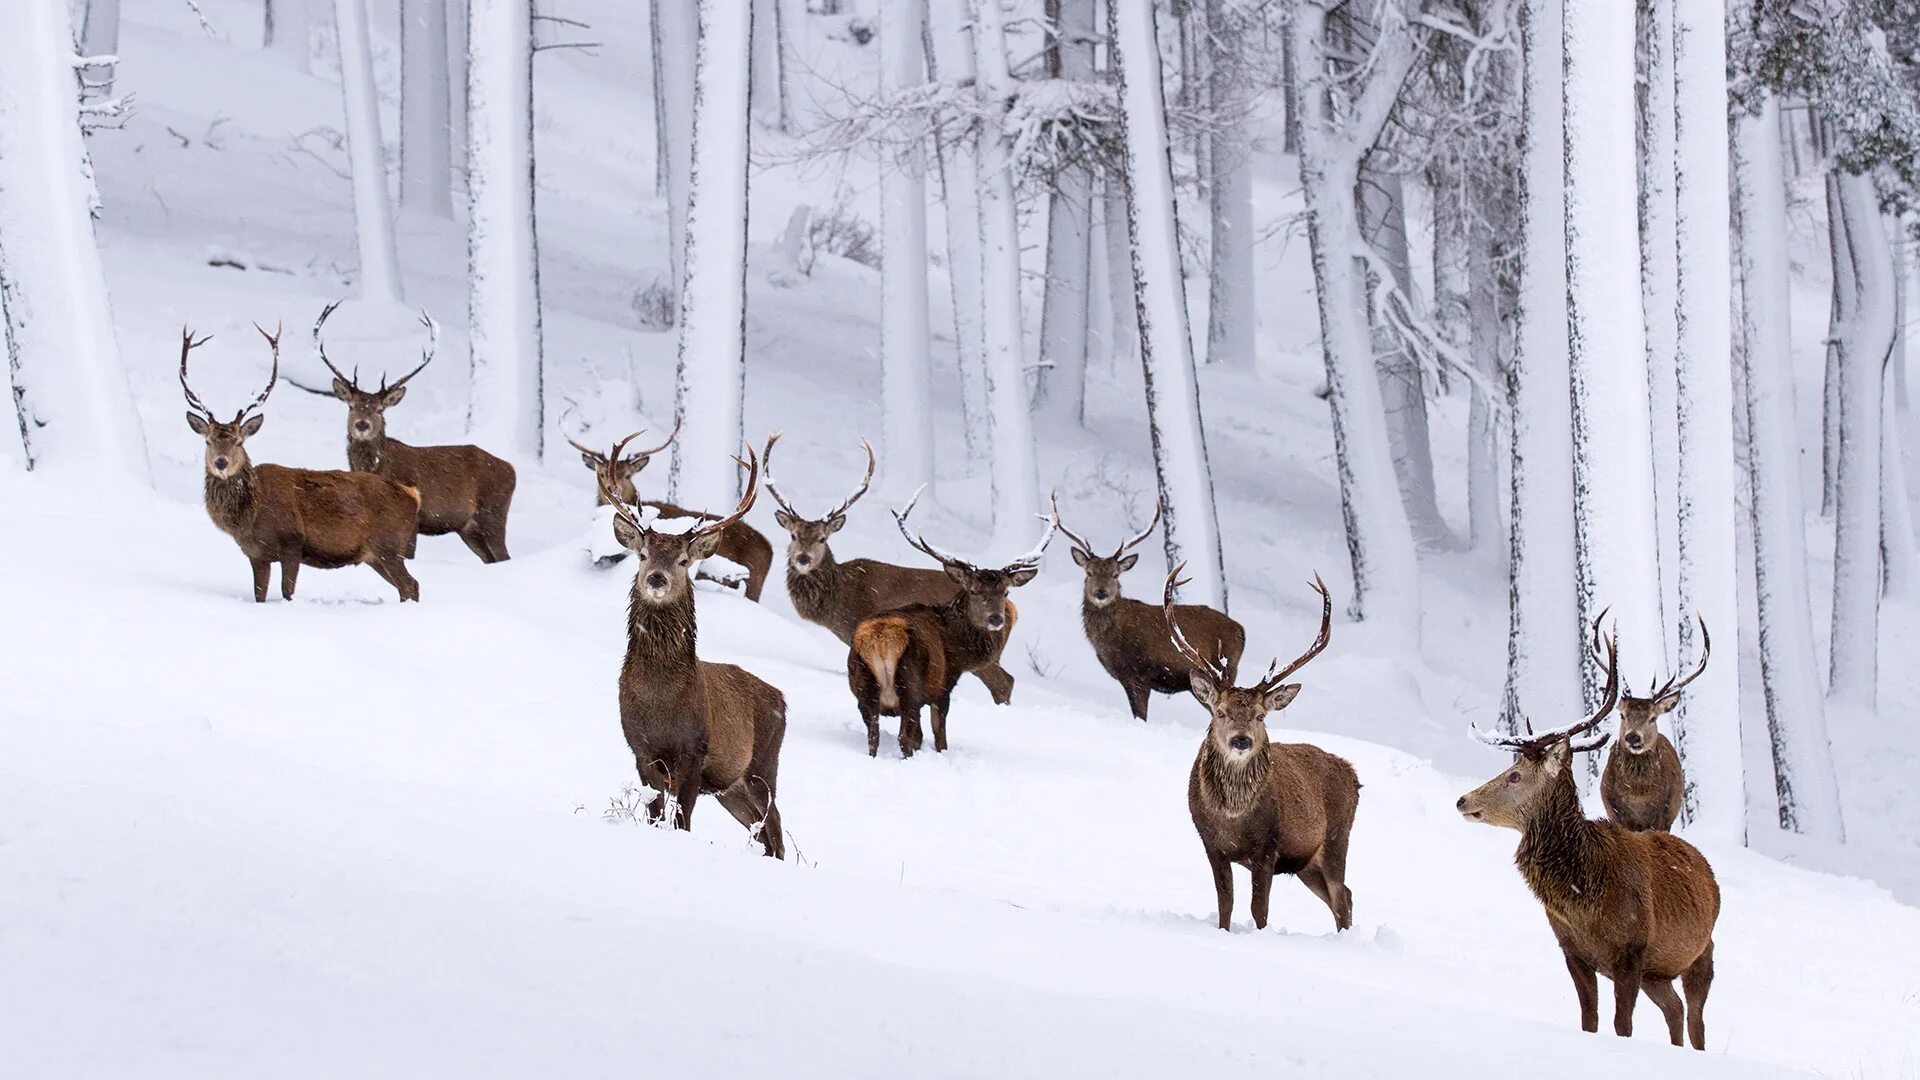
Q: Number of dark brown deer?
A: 10